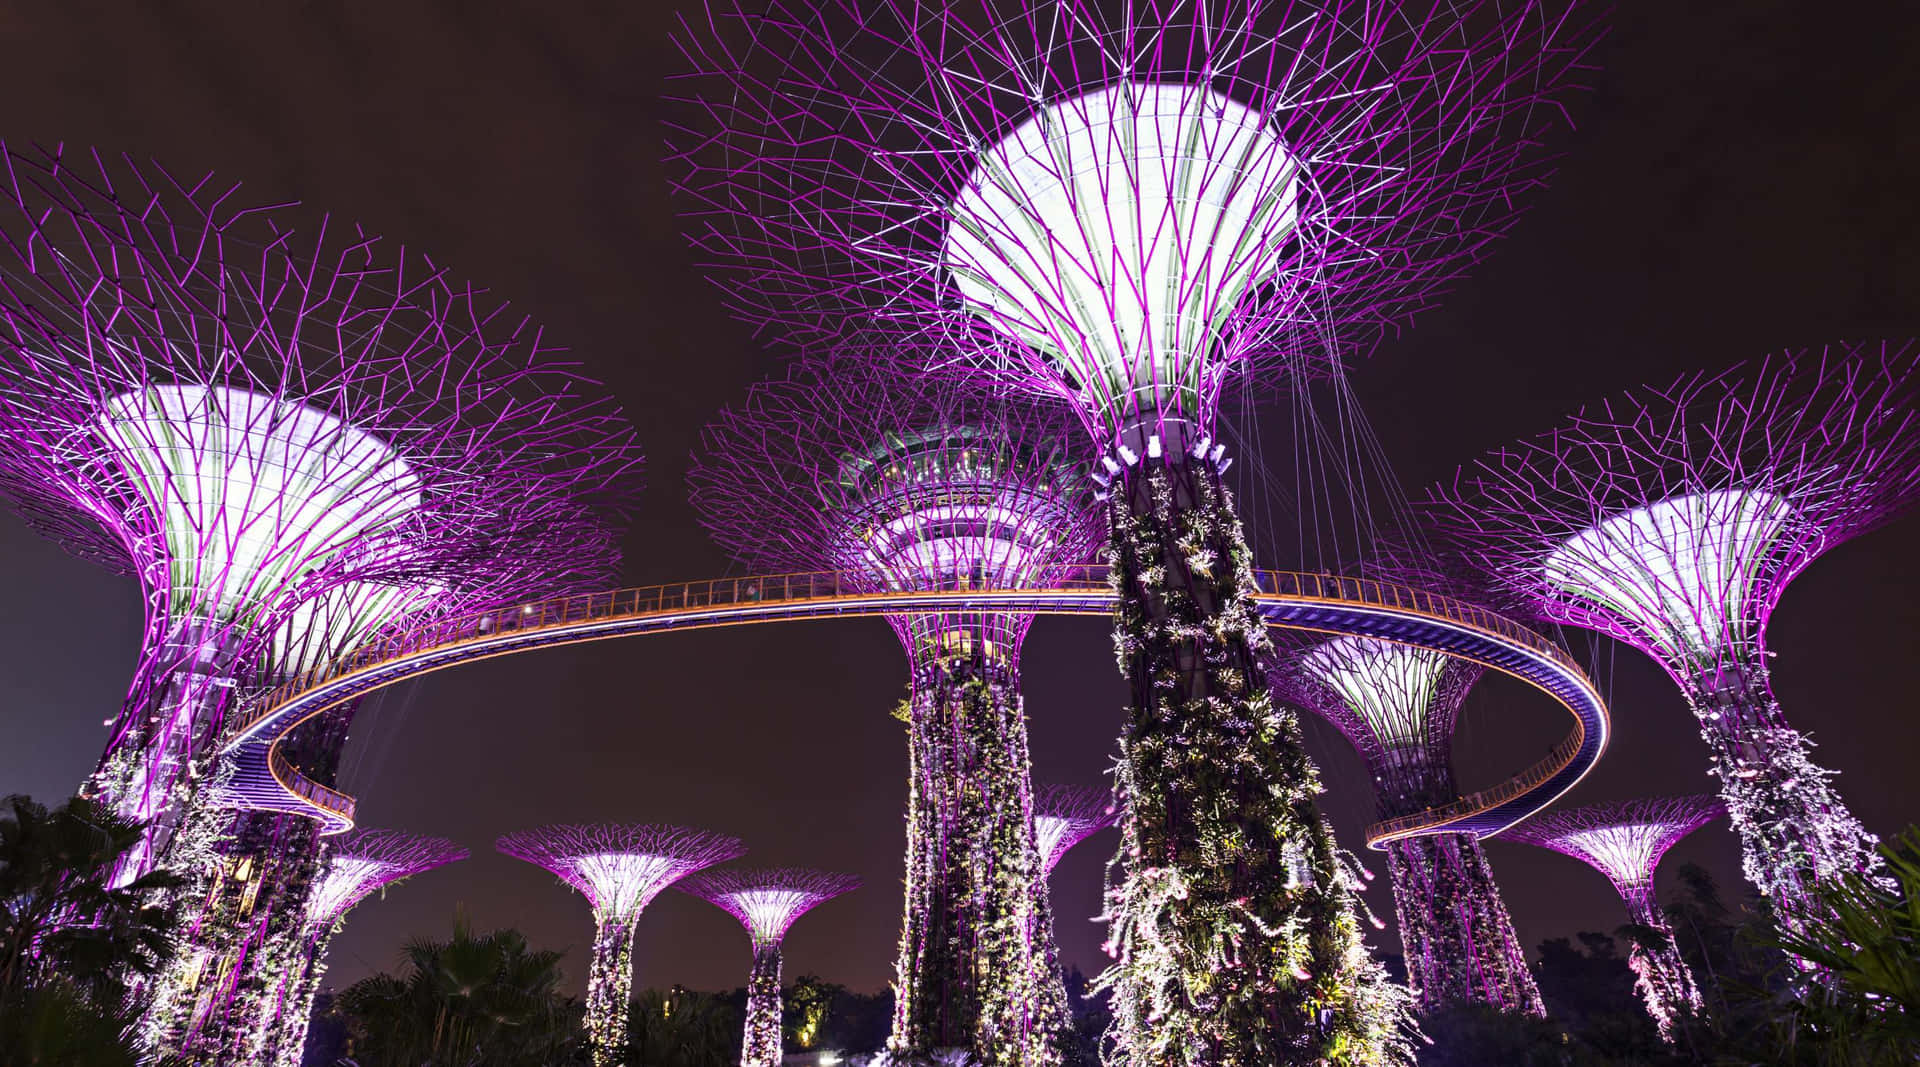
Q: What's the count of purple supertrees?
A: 11